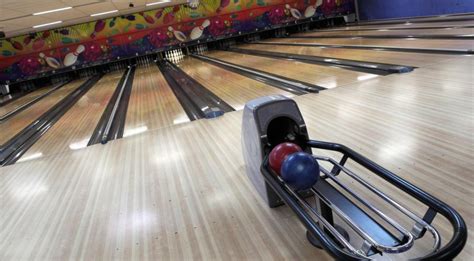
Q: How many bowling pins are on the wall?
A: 6